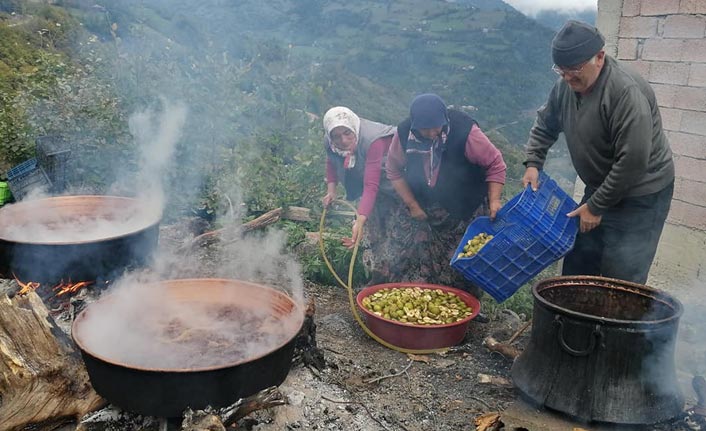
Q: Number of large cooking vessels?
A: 3